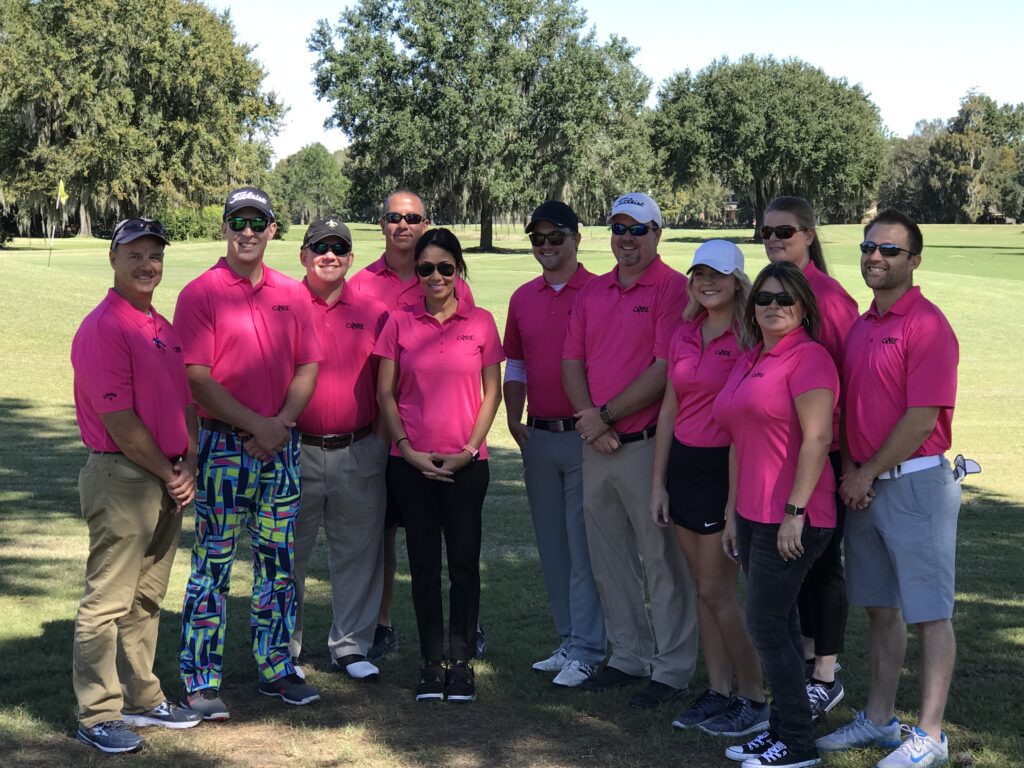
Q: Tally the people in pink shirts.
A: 11